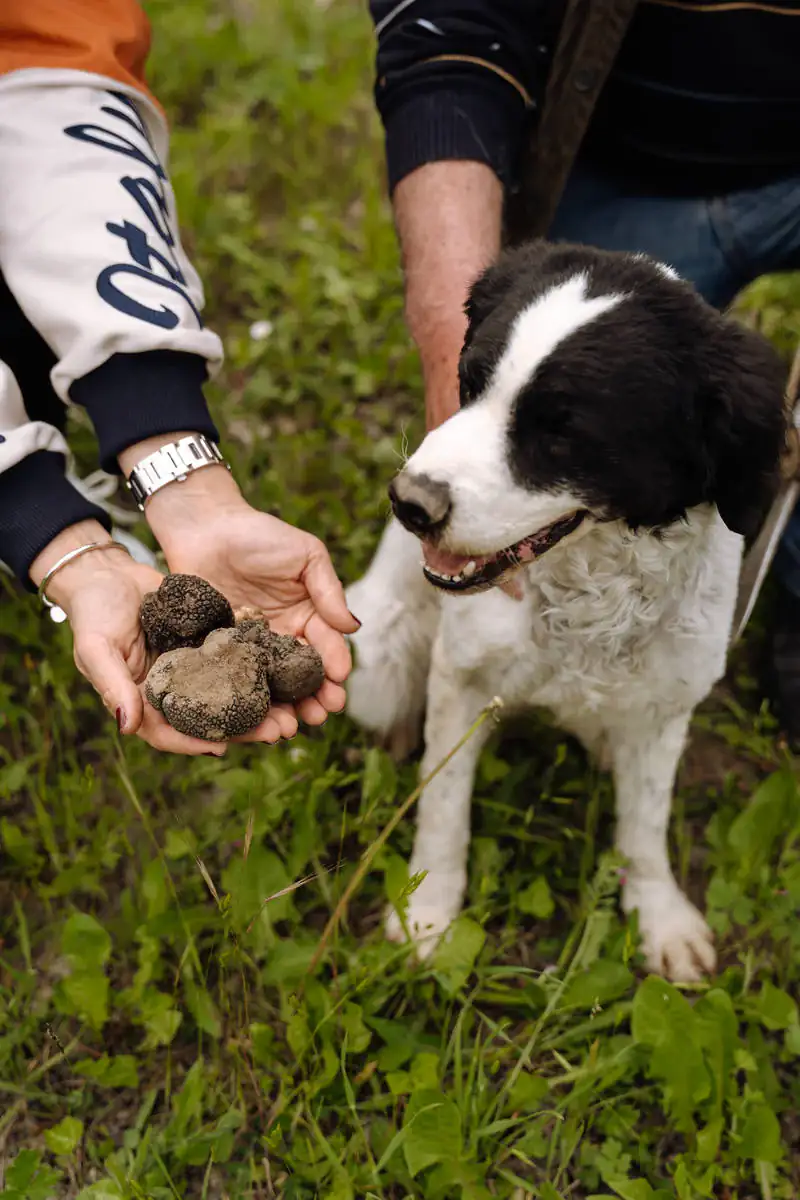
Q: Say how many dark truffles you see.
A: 3